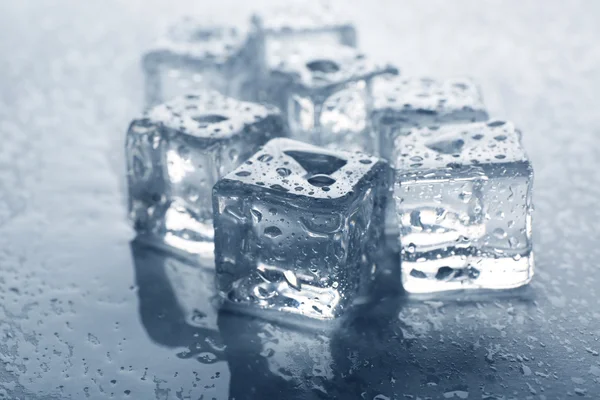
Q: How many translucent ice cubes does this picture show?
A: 7